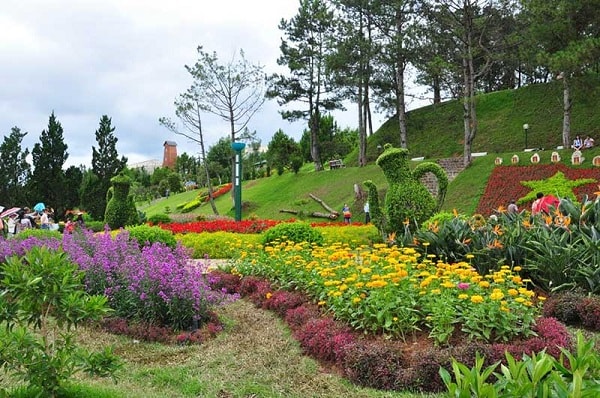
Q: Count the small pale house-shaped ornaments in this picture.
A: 6